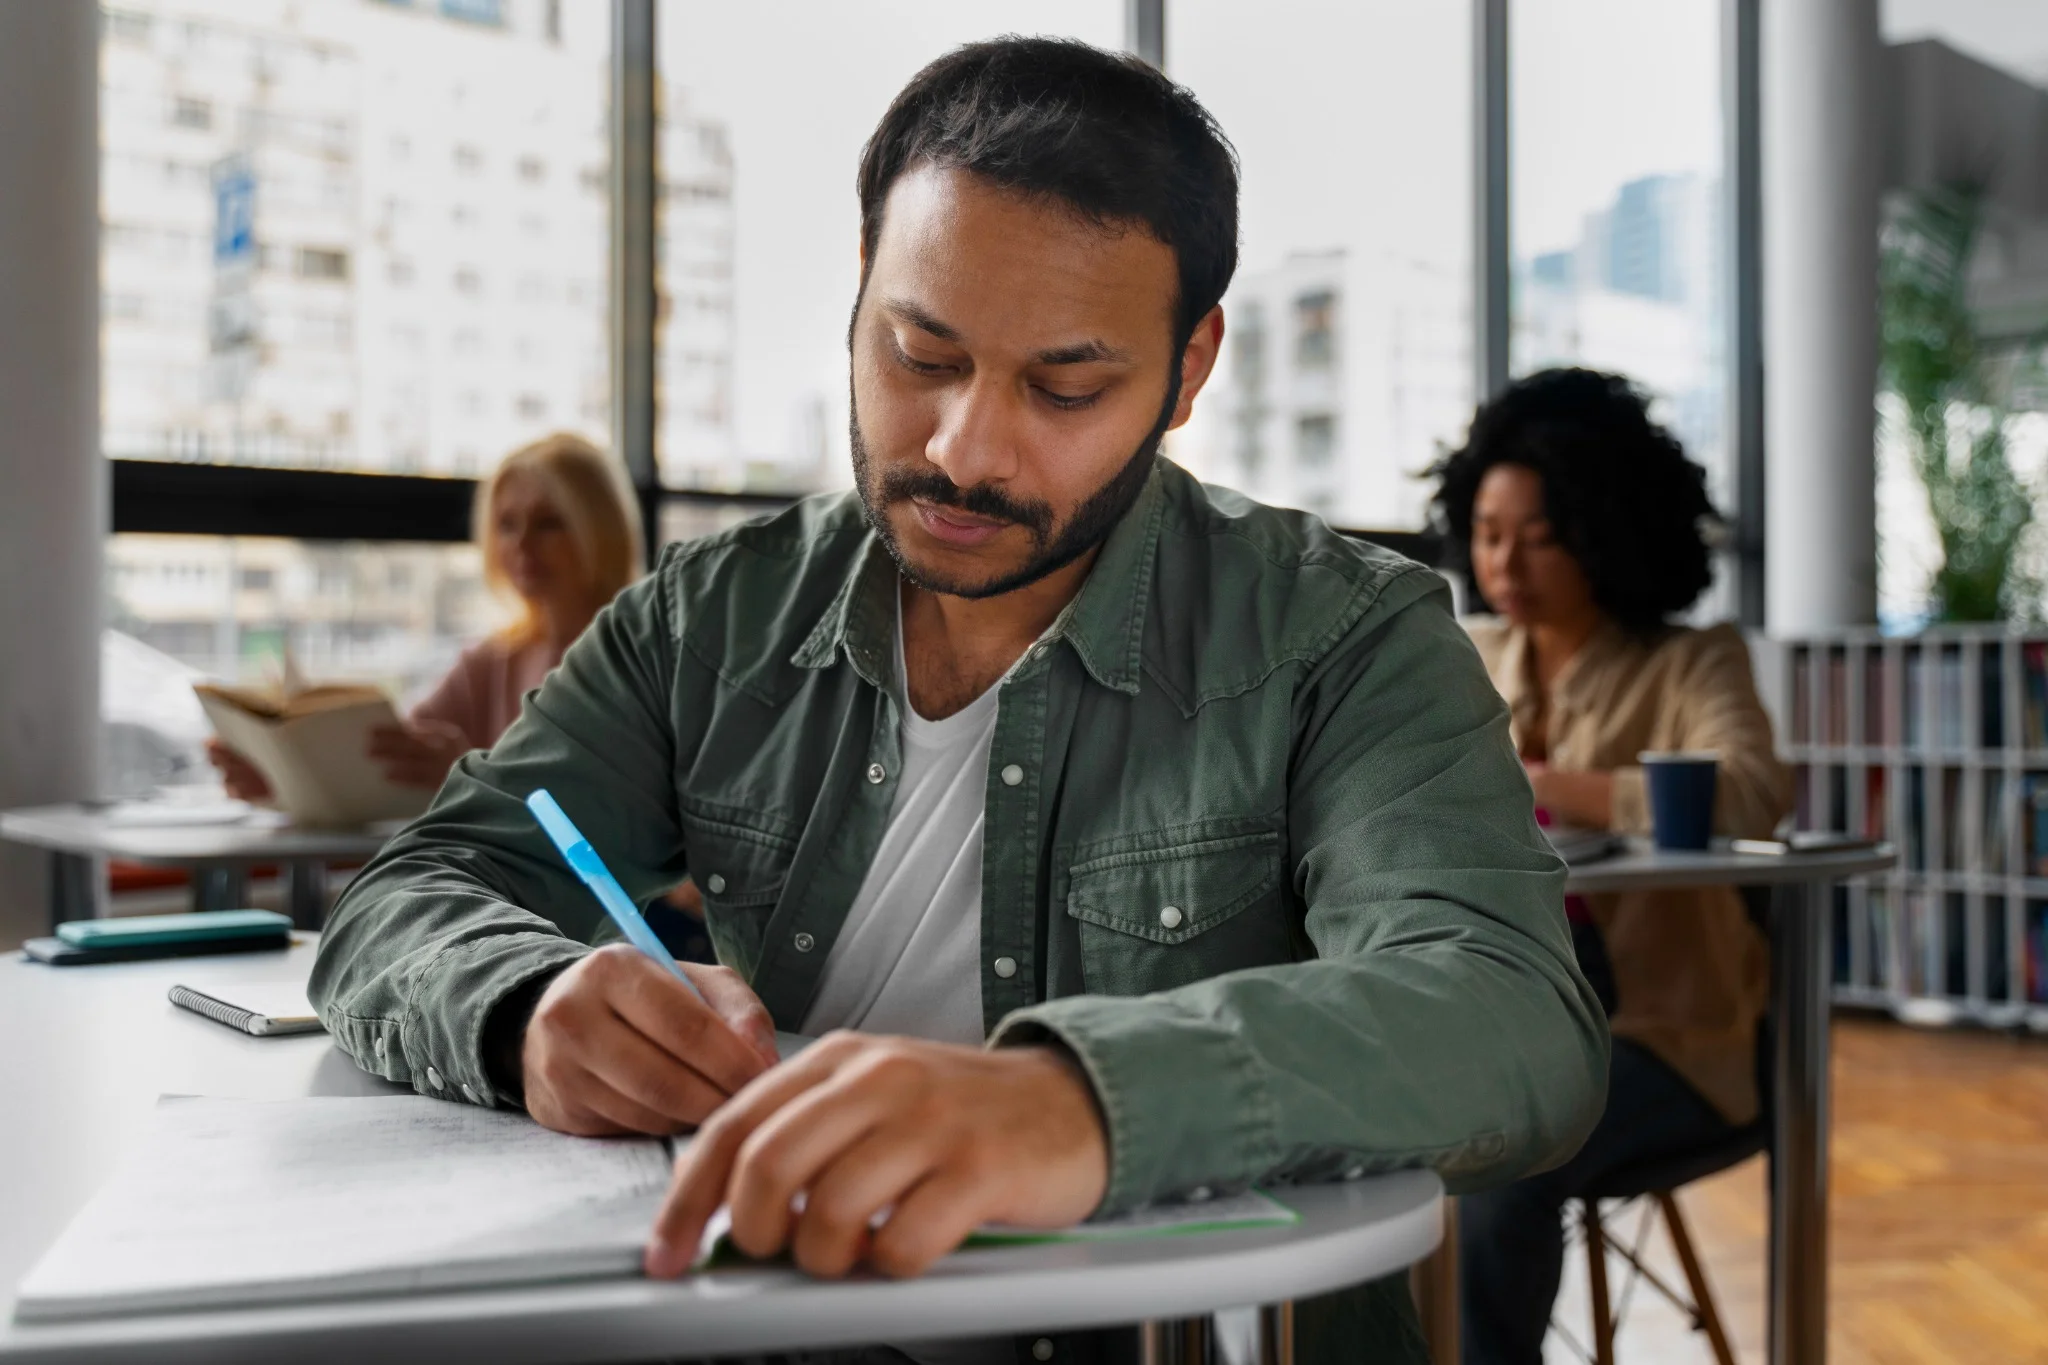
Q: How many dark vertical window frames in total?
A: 4